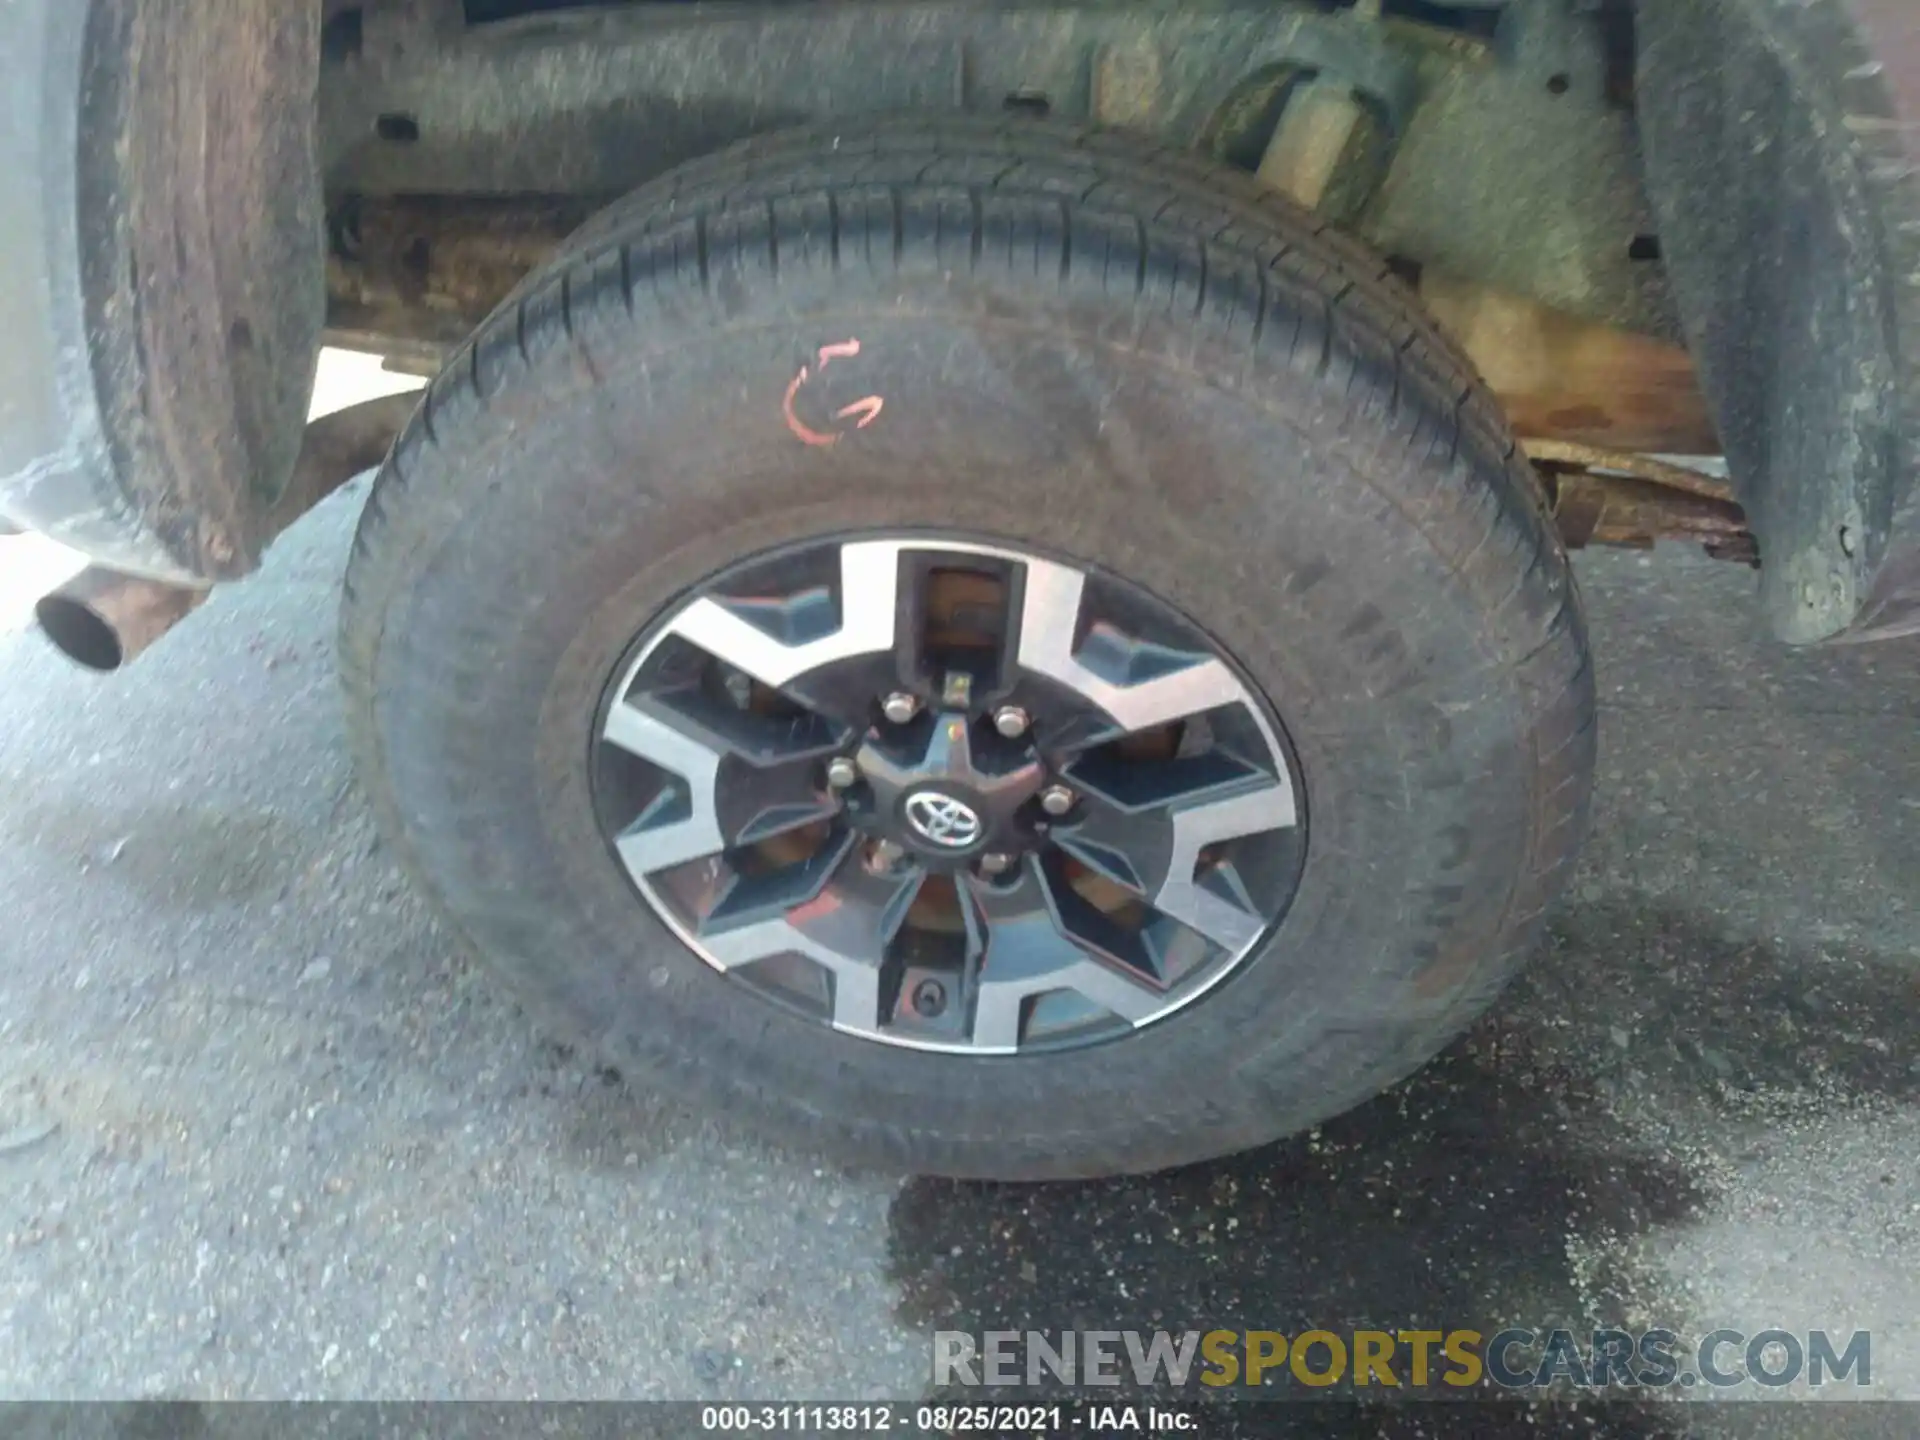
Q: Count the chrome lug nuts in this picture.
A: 6